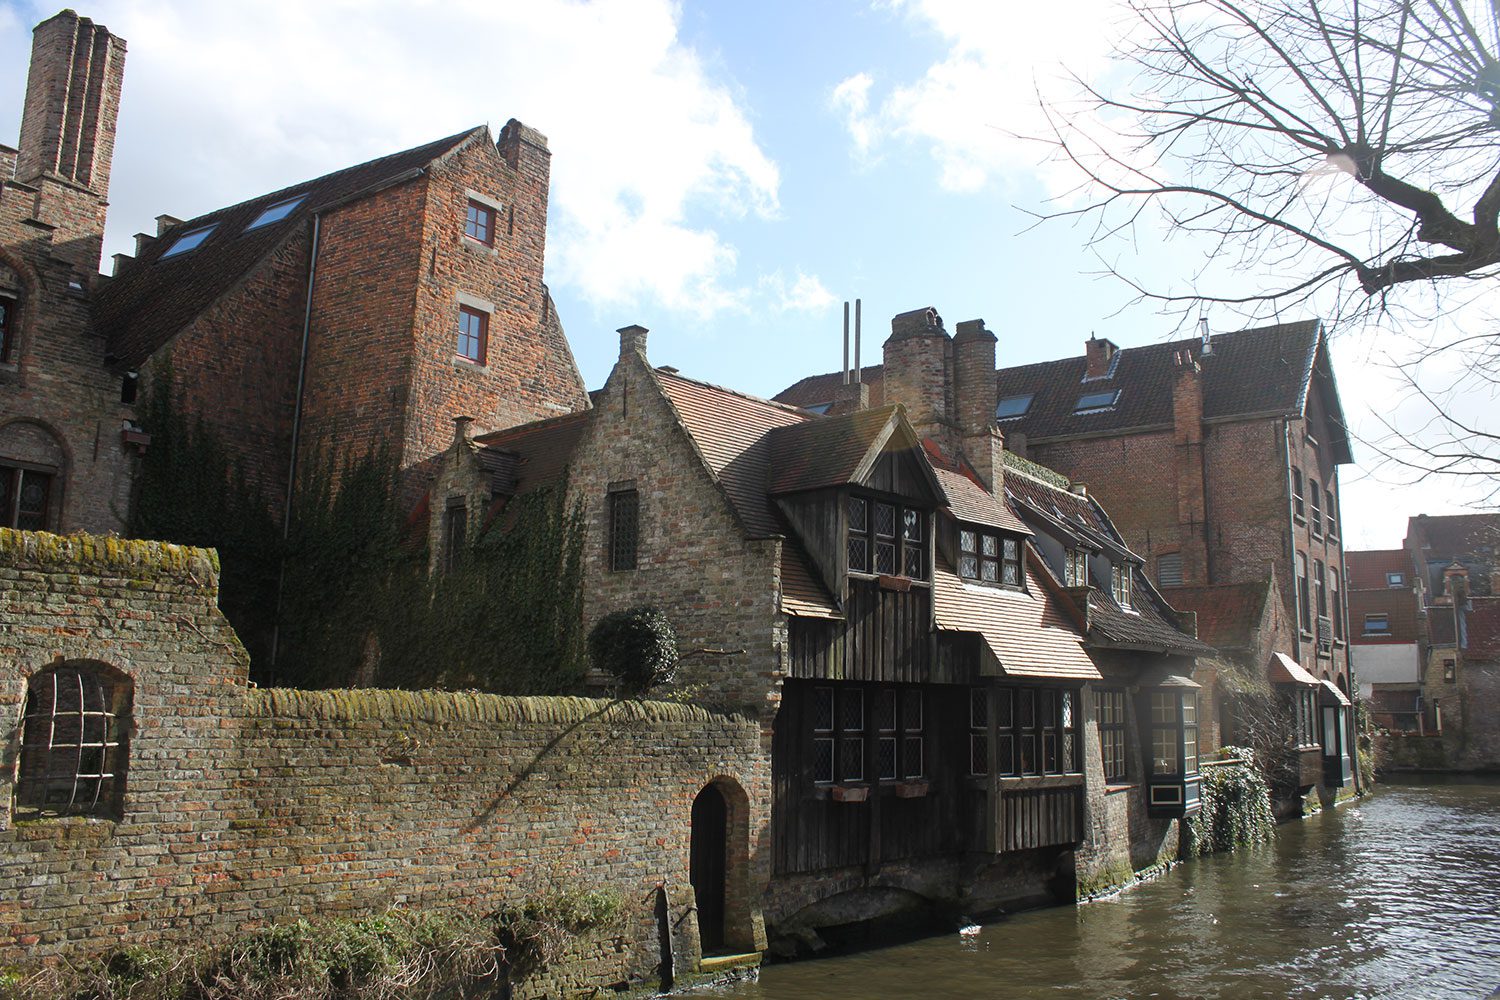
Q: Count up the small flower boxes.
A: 3